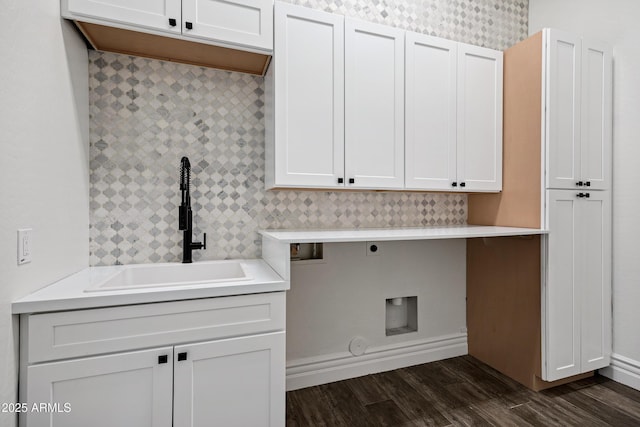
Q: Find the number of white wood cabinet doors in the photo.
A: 12